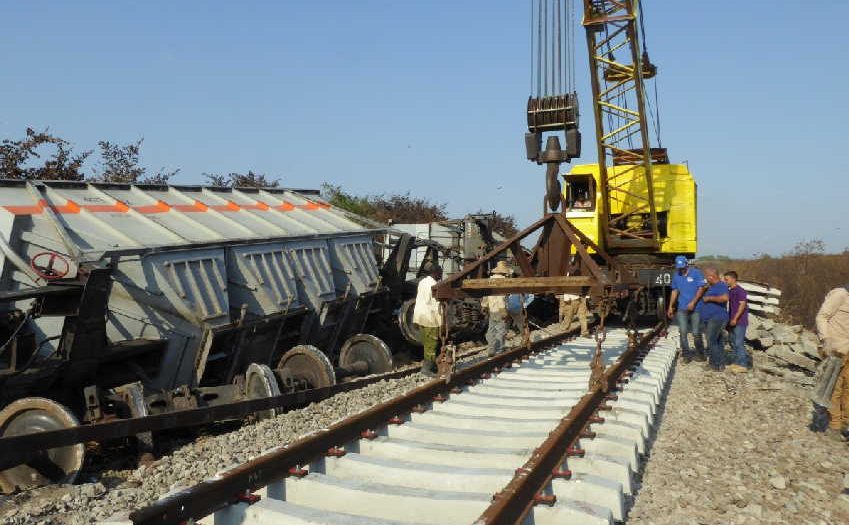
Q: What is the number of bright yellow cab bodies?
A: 1